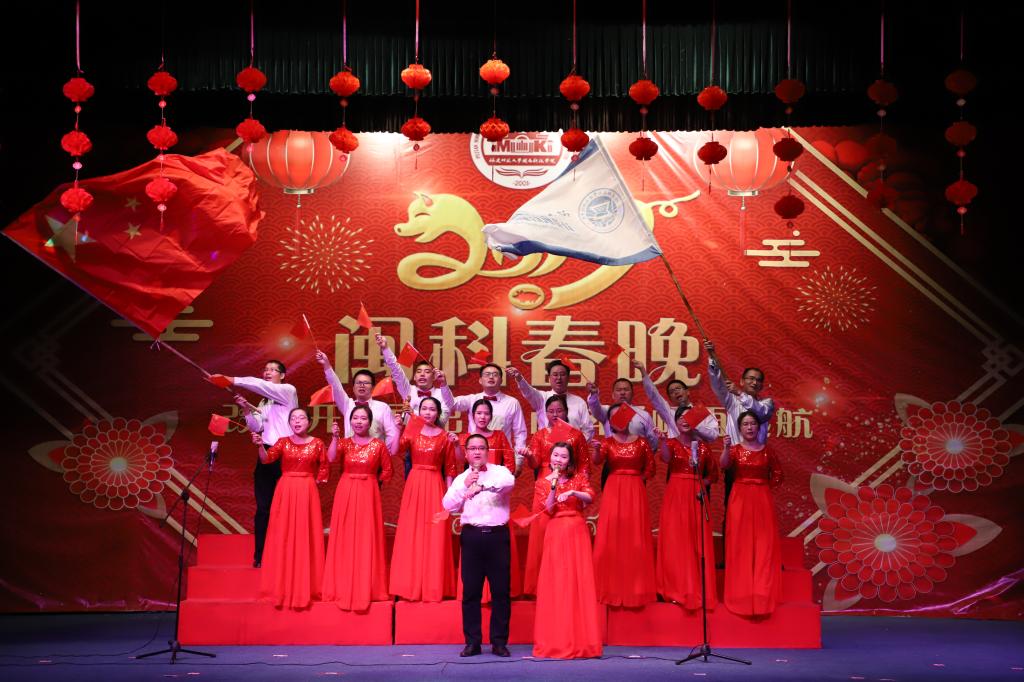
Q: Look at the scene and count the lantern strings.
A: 12